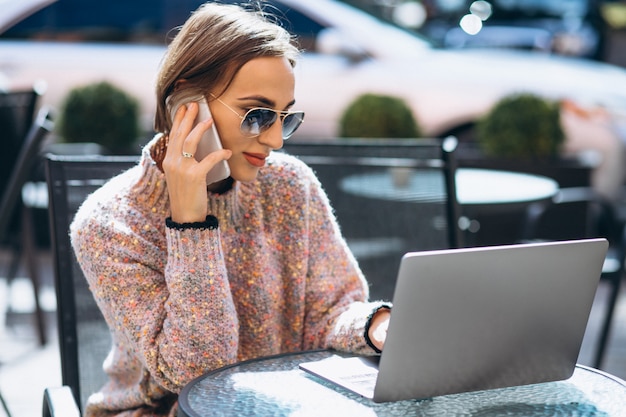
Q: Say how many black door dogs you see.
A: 0